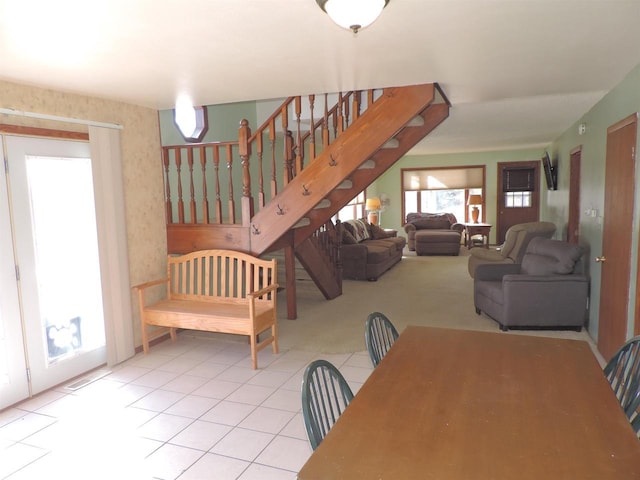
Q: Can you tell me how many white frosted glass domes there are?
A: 1